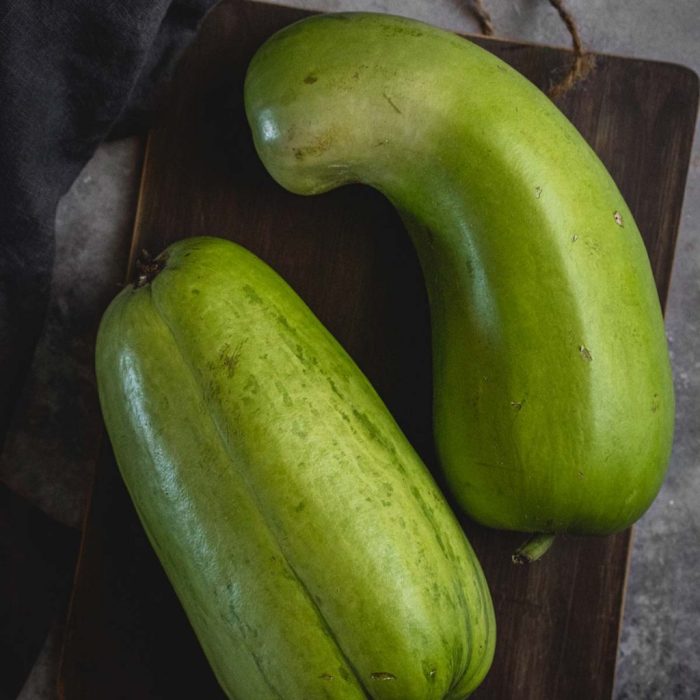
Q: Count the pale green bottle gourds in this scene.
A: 2